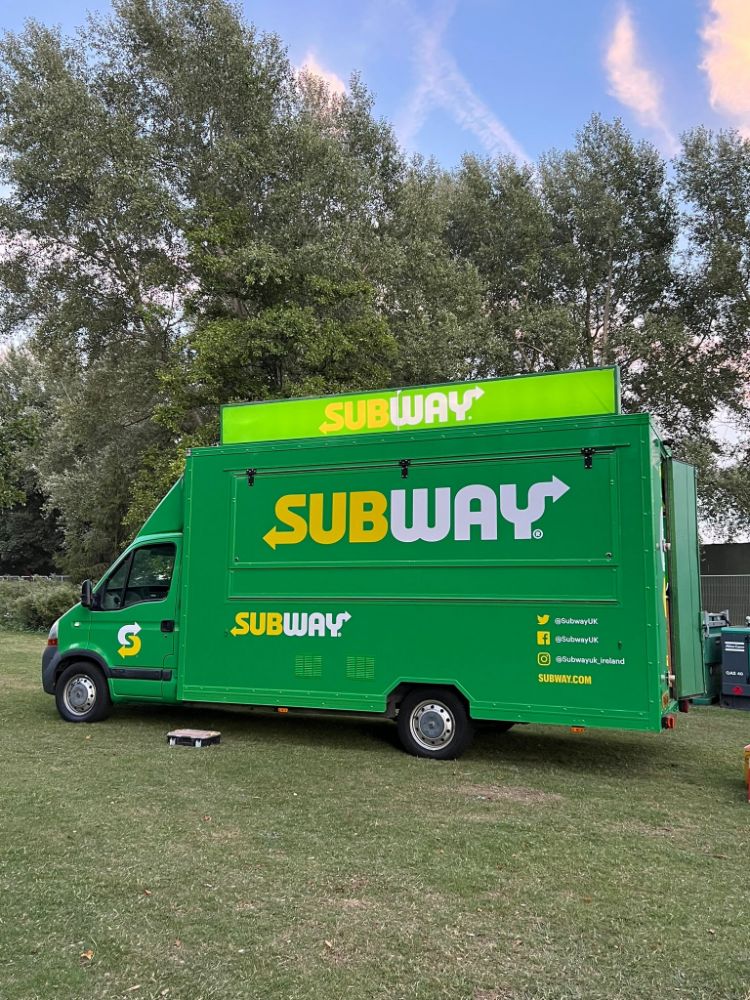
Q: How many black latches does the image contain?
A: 3